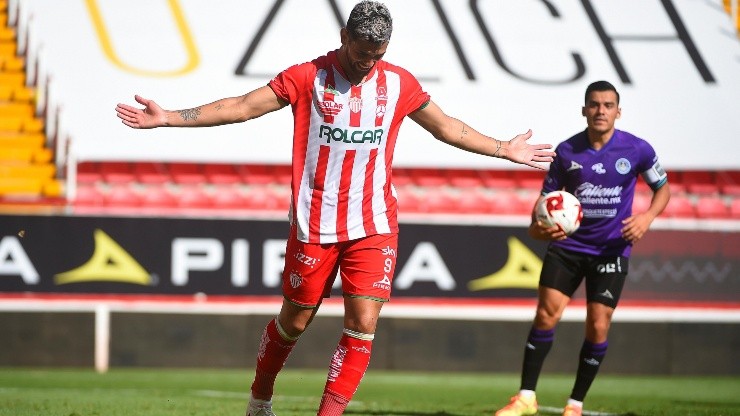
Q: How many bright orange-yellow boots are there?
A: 2